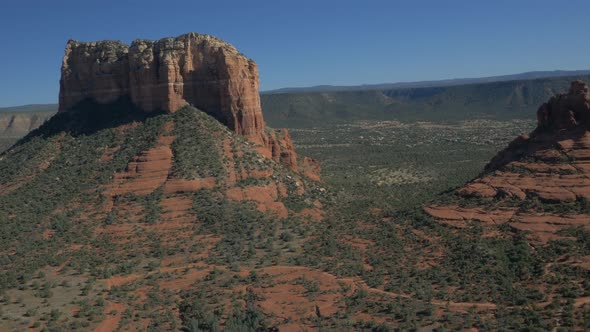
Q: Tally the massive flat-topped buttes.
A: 1